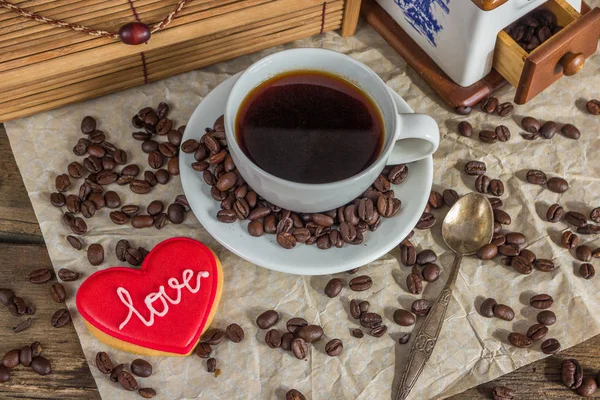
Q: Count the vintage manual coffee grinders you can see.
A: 1